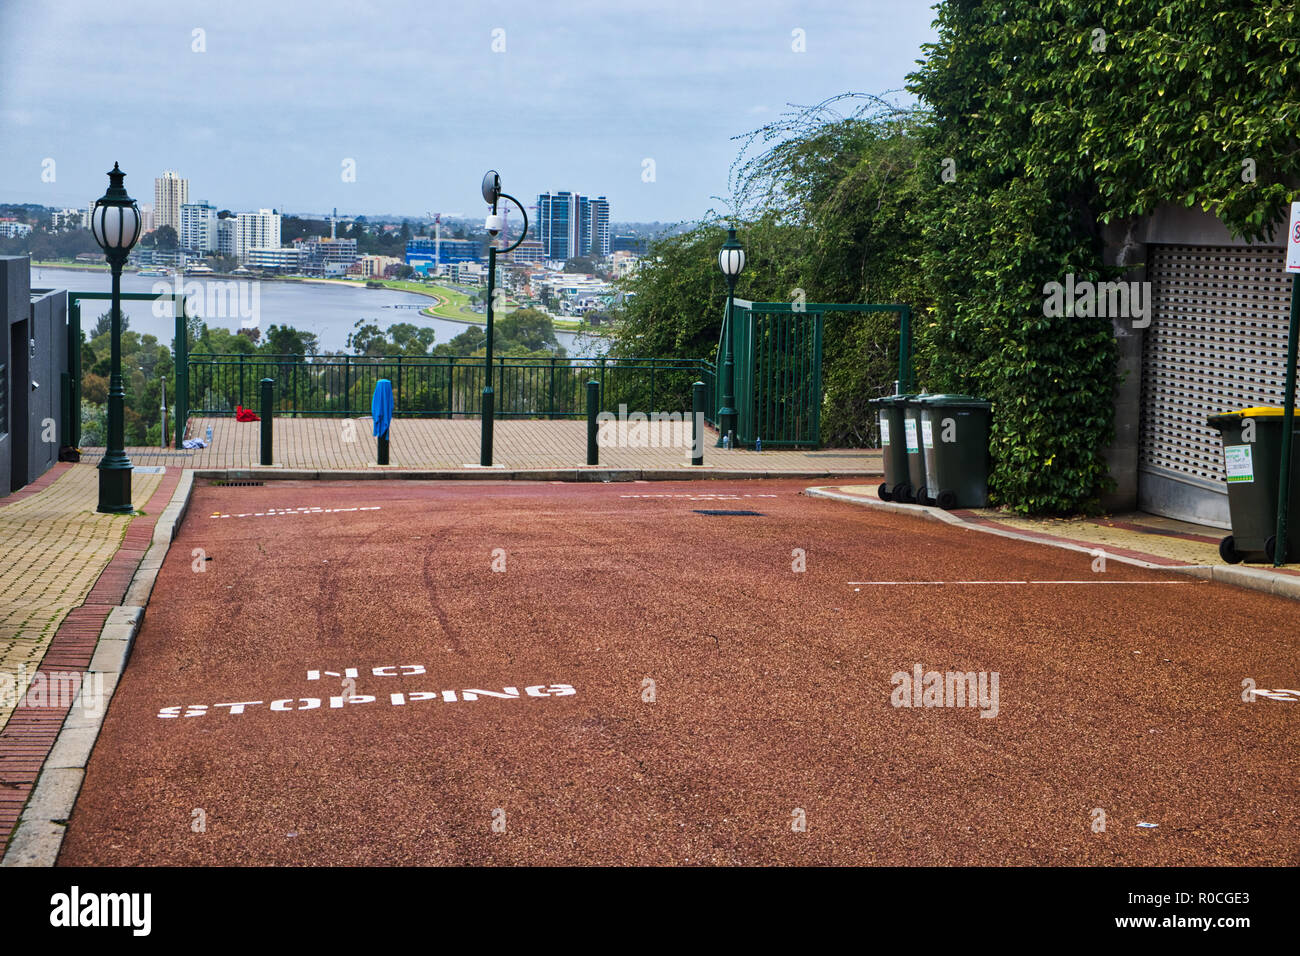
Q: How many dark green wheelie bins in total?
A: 4